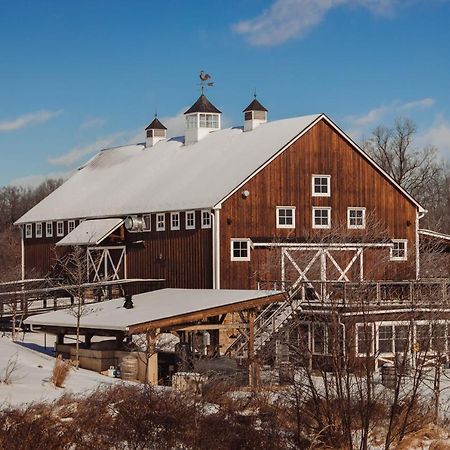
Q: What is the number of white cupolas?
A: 3